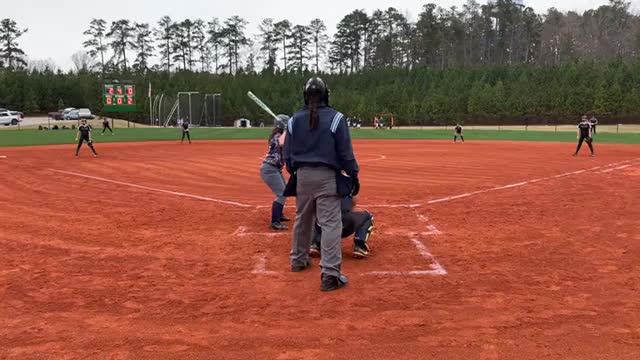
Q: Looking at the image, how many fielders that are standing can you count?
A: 6